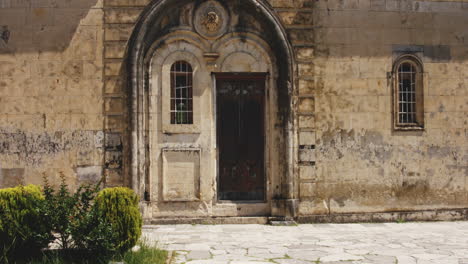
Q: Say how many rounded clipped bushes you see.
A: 2